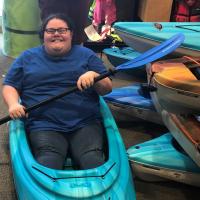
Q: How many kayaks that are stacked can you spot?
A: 6